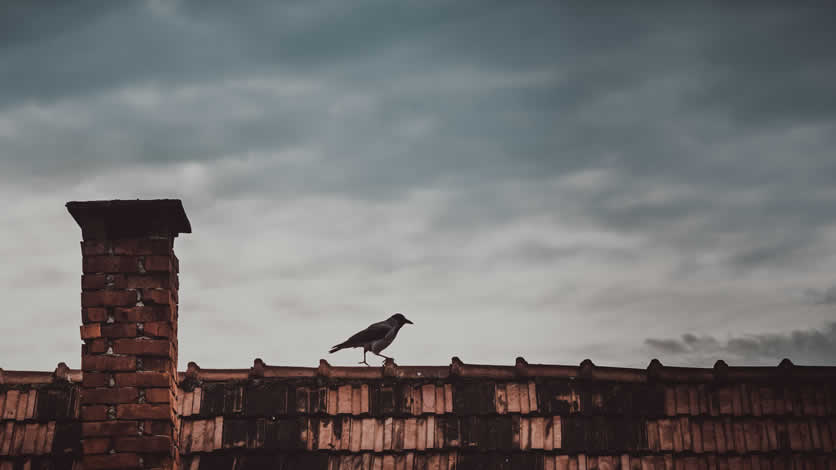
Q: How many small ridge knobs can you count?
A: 11